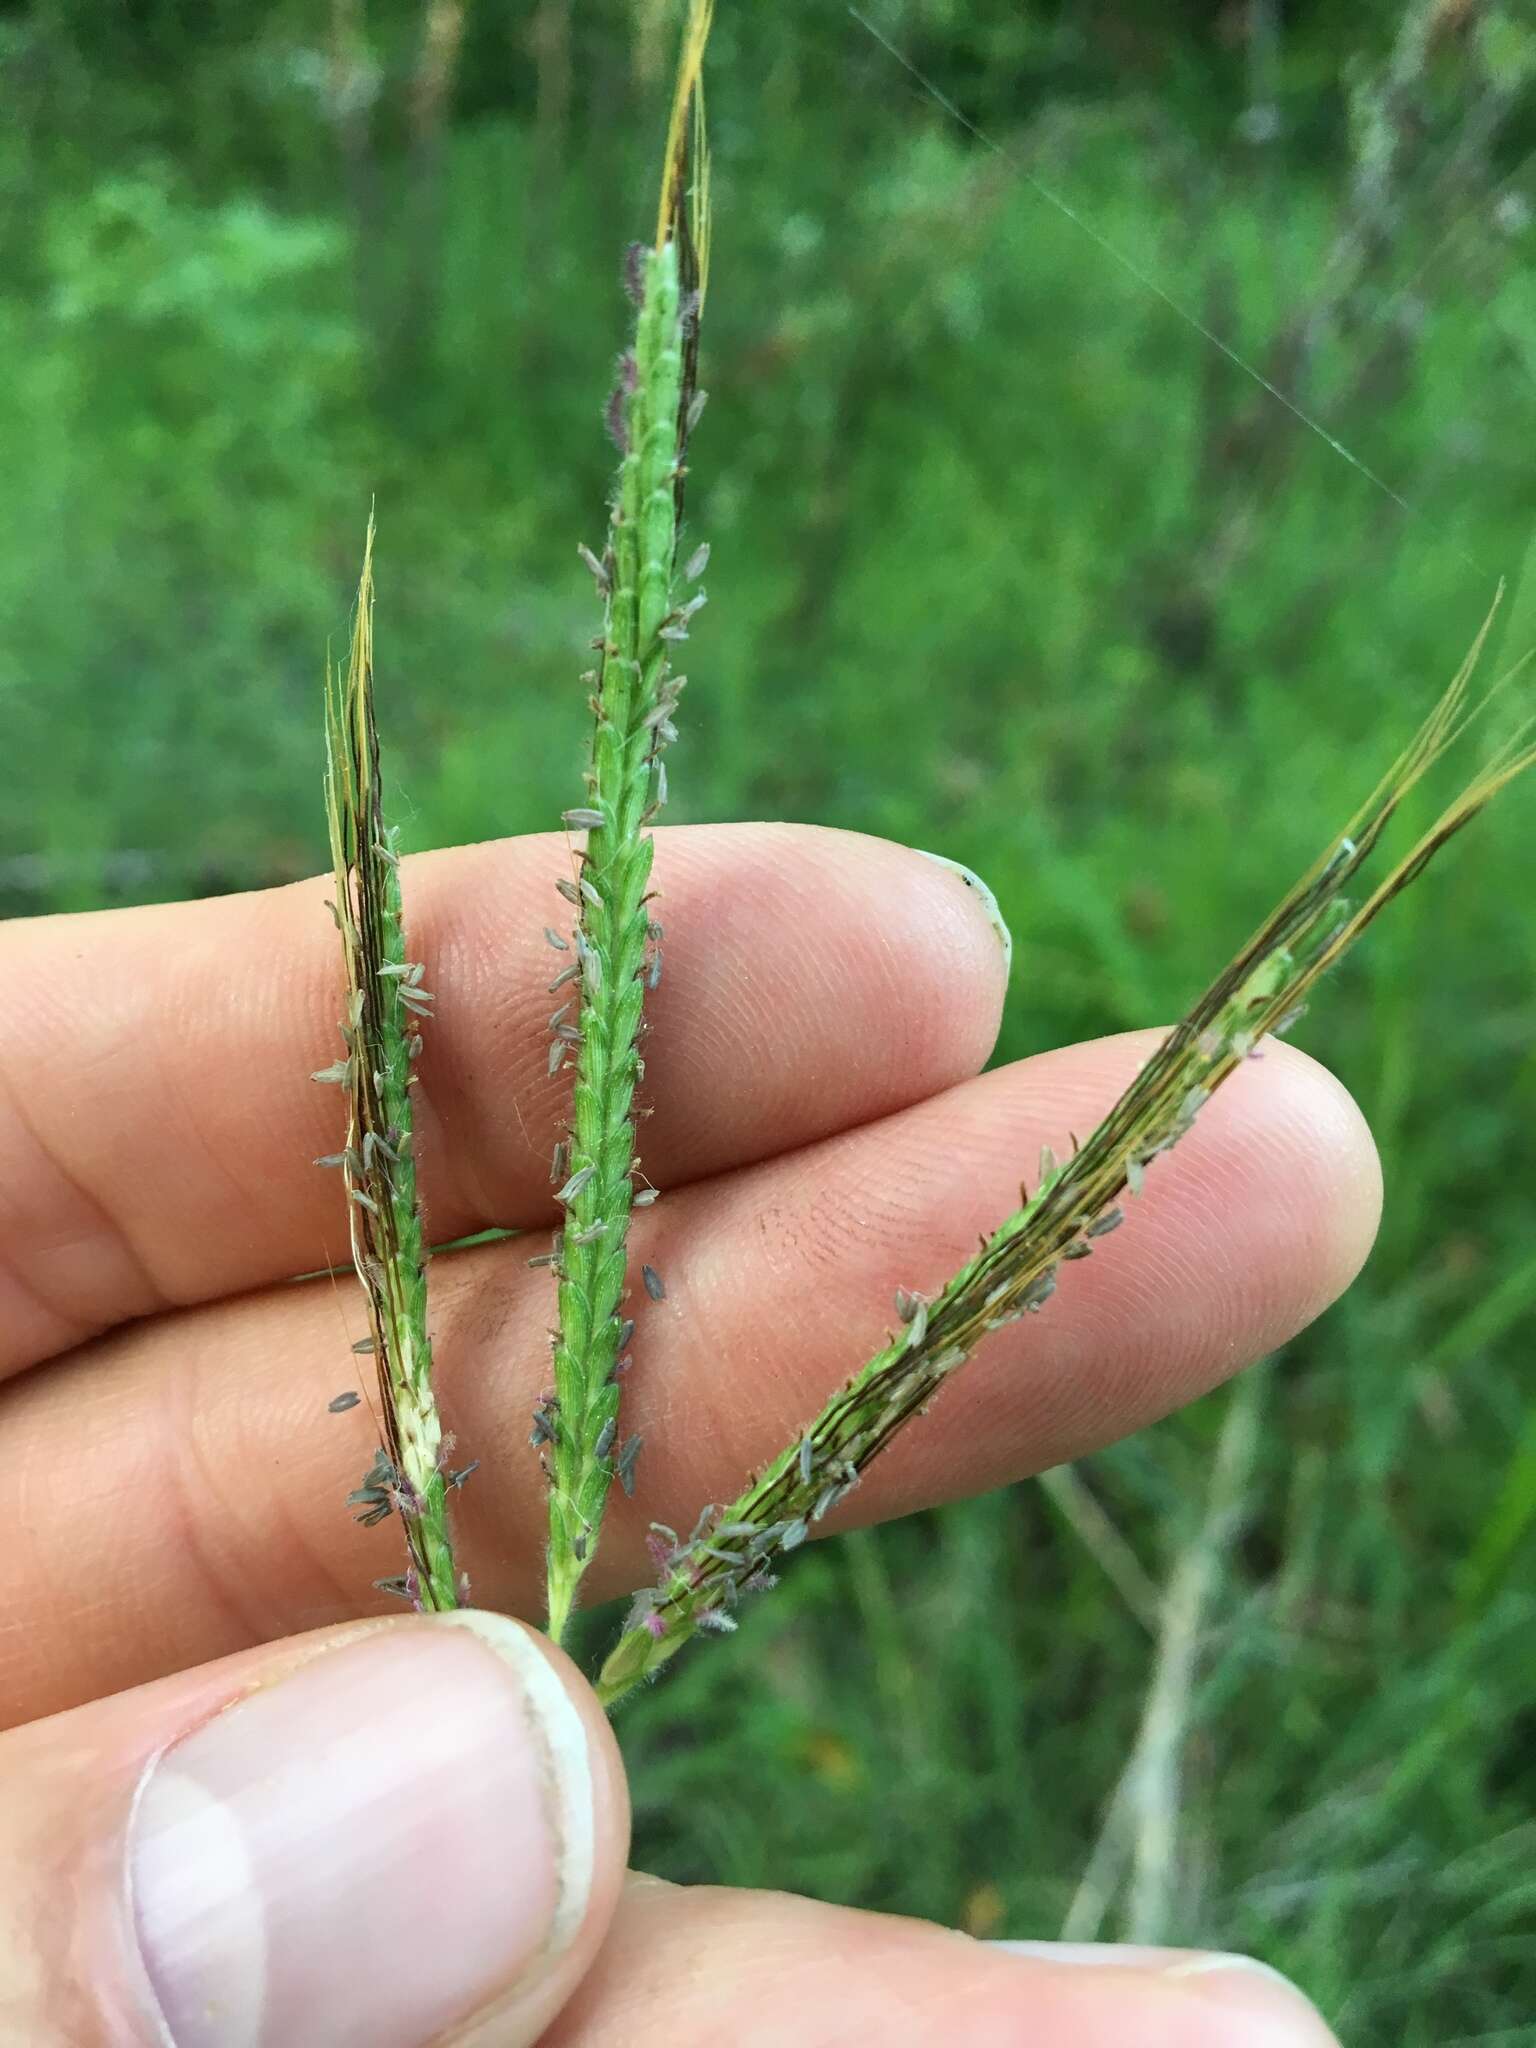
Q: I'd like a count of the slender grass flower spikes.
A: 3